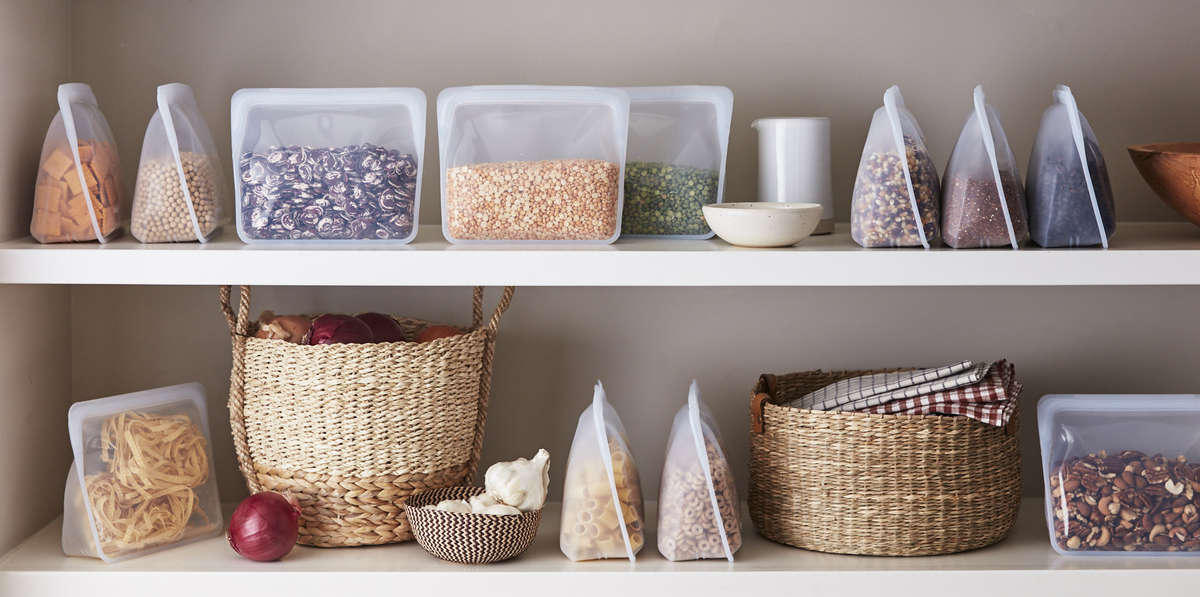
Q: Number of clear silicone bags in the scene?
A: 12